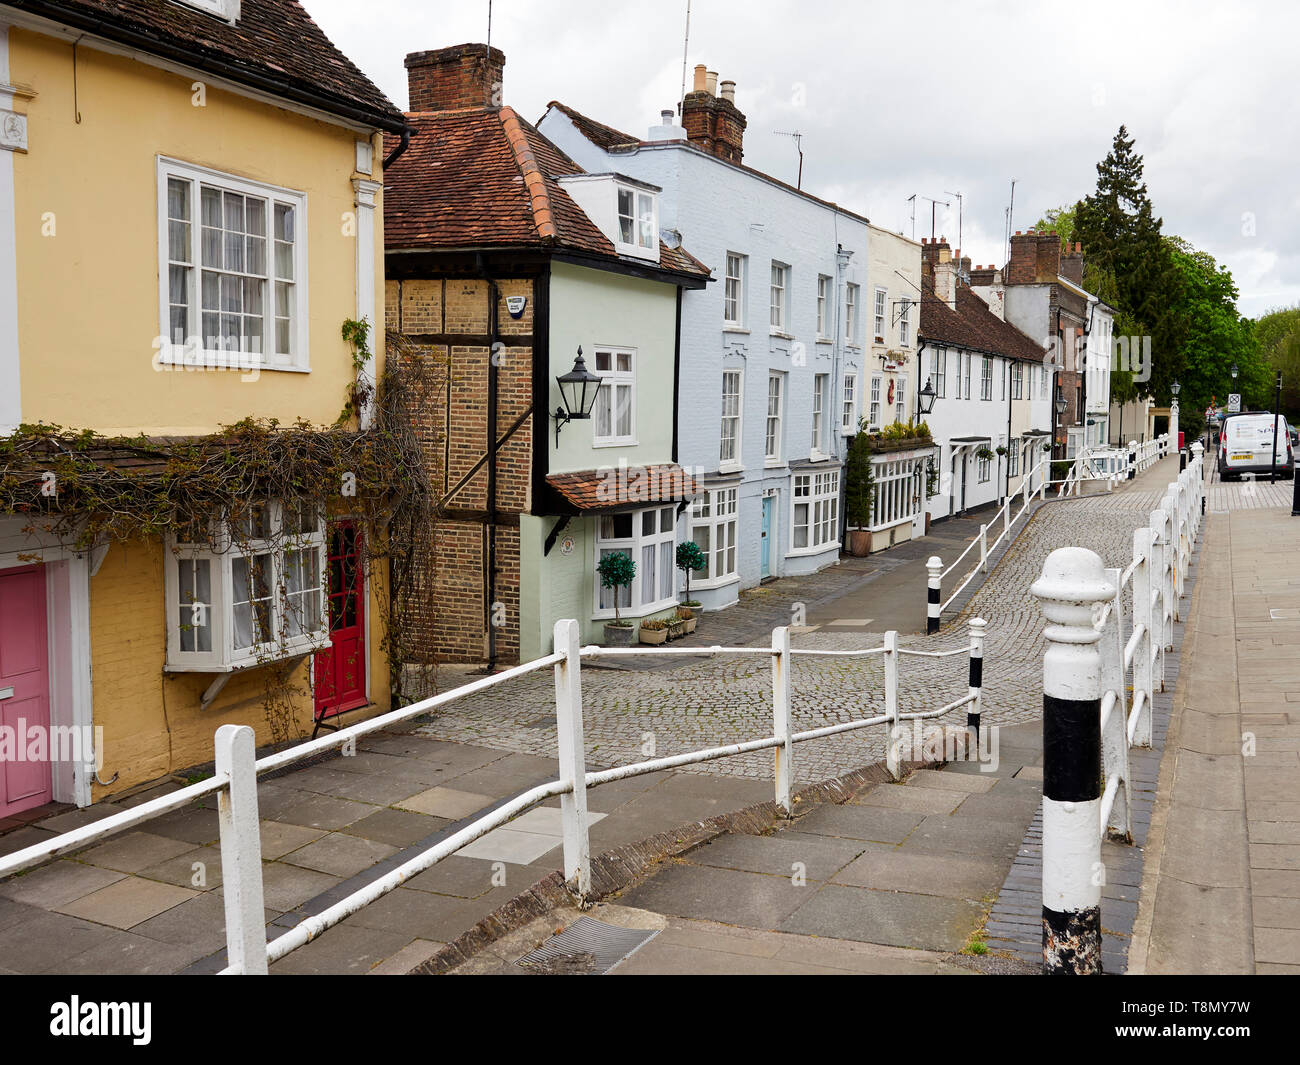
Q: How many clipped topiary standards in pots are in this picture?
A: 2